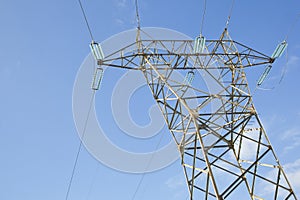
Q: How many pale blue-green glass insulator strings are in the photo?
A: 6